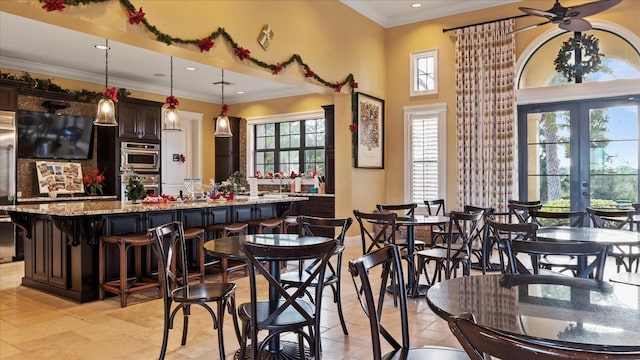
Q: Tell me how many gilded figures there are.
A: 0